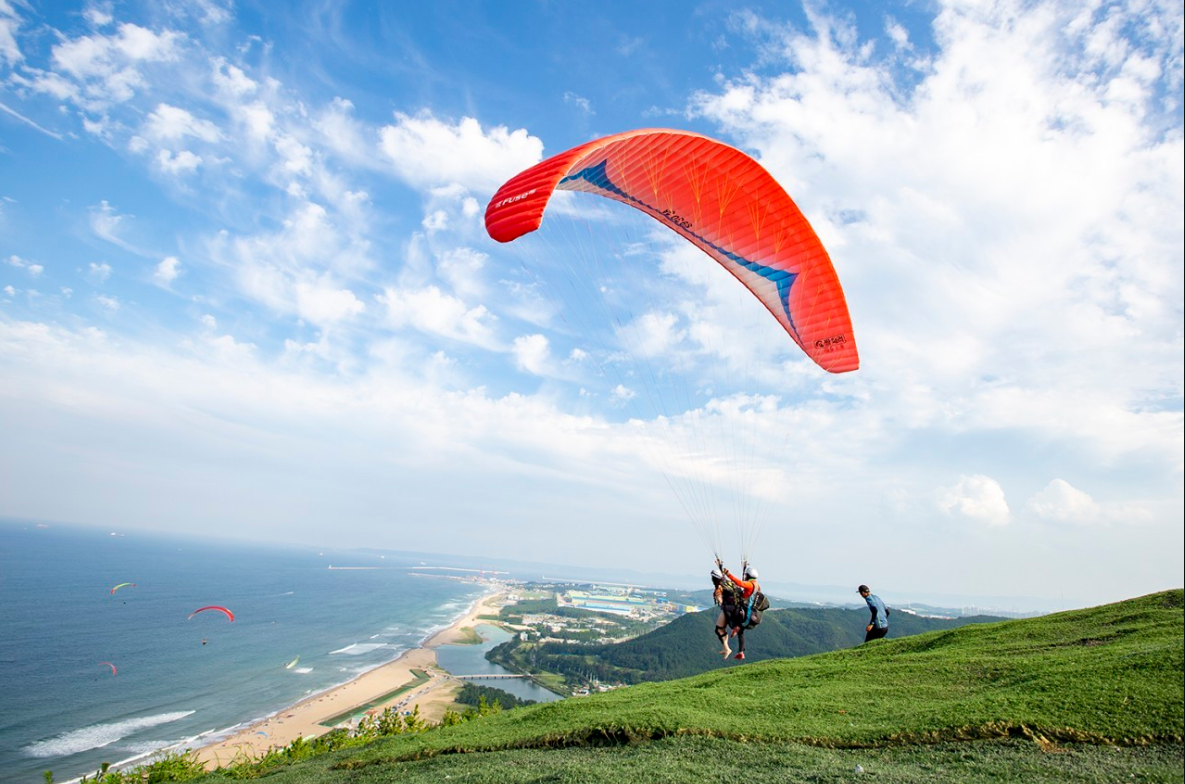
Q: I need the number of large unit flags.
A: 0